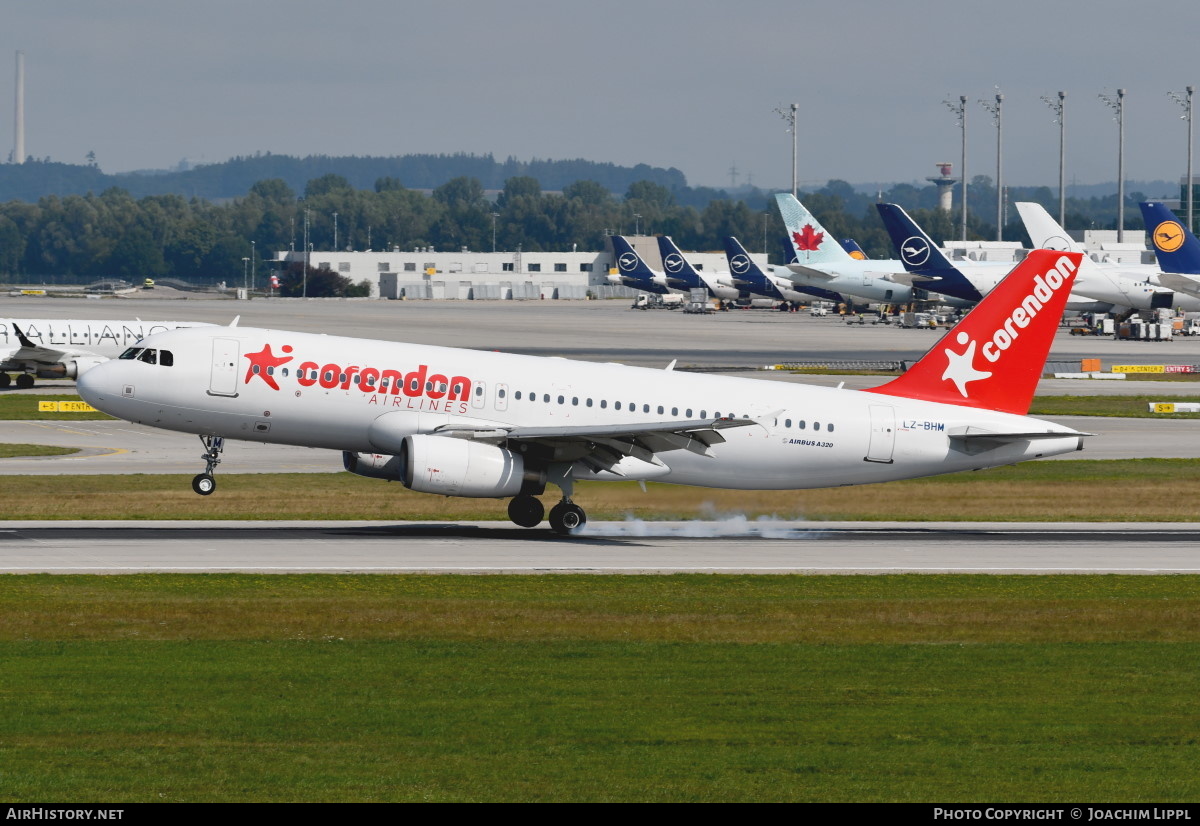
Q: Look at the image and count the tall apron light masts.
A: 6